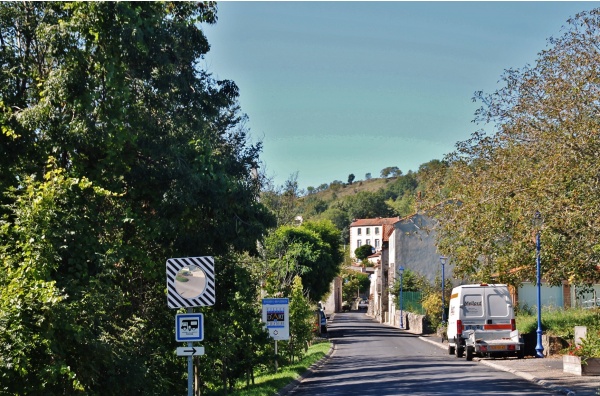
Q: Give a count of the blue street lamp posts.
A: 3